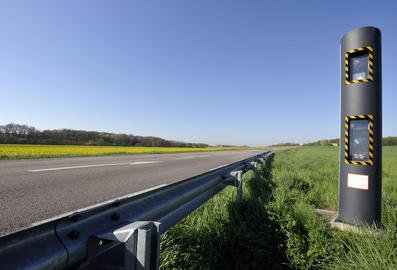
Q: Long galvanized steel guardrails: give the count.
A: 1